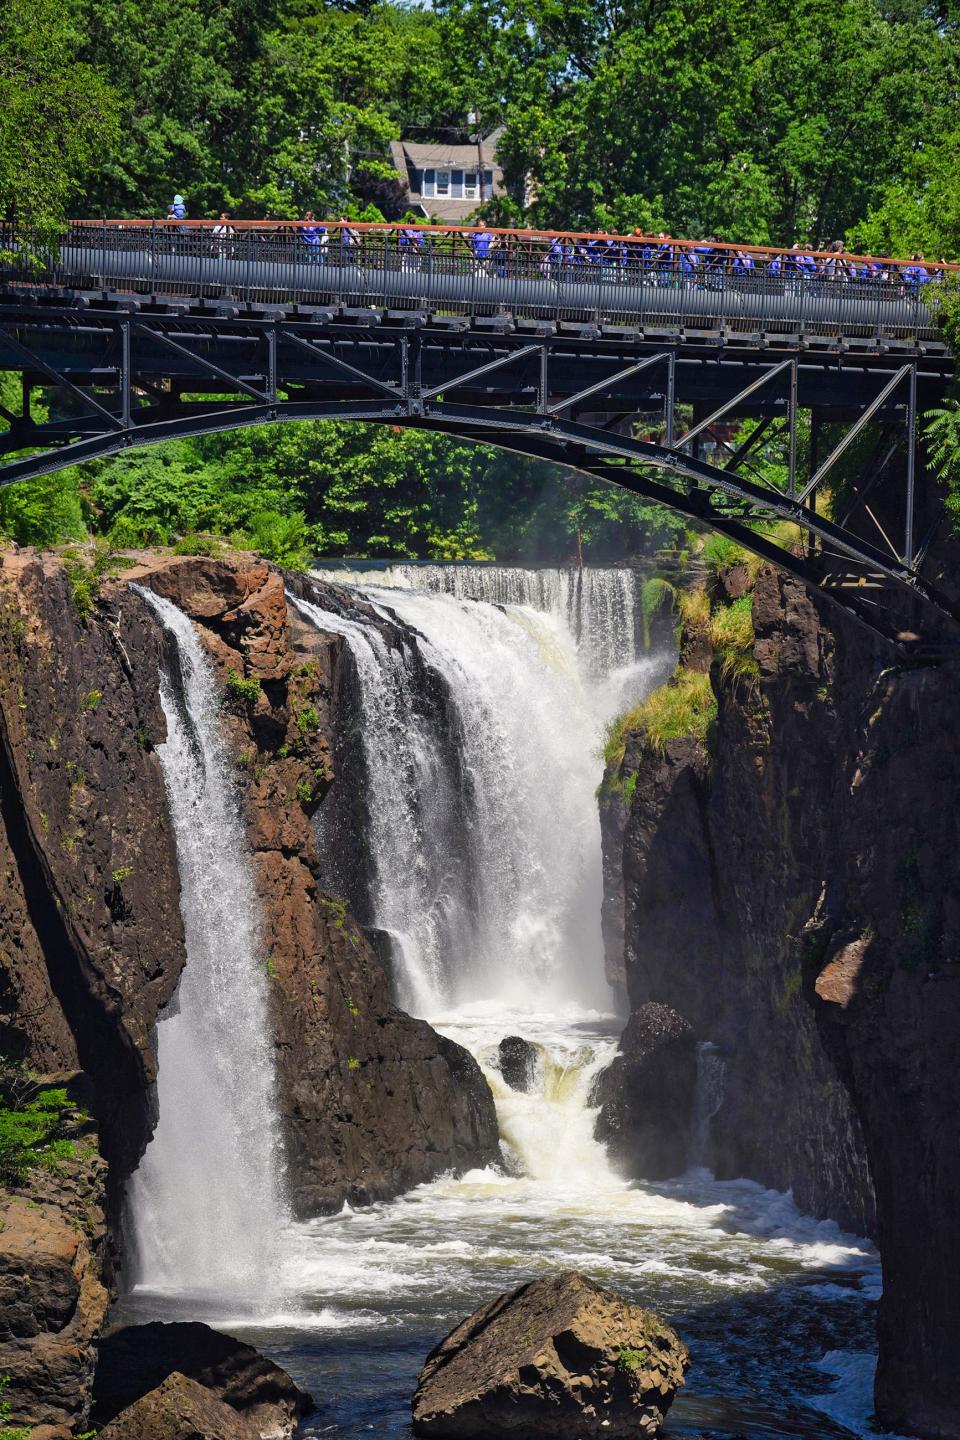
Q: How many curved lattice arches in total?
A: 2